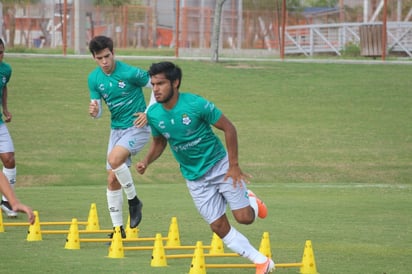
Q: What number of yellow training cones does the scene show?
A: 12